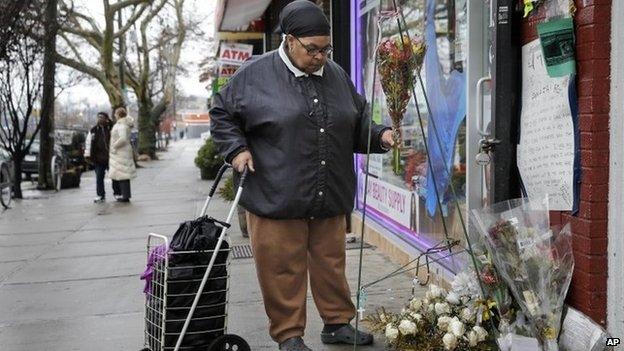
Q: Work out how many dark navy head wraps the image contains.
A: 1